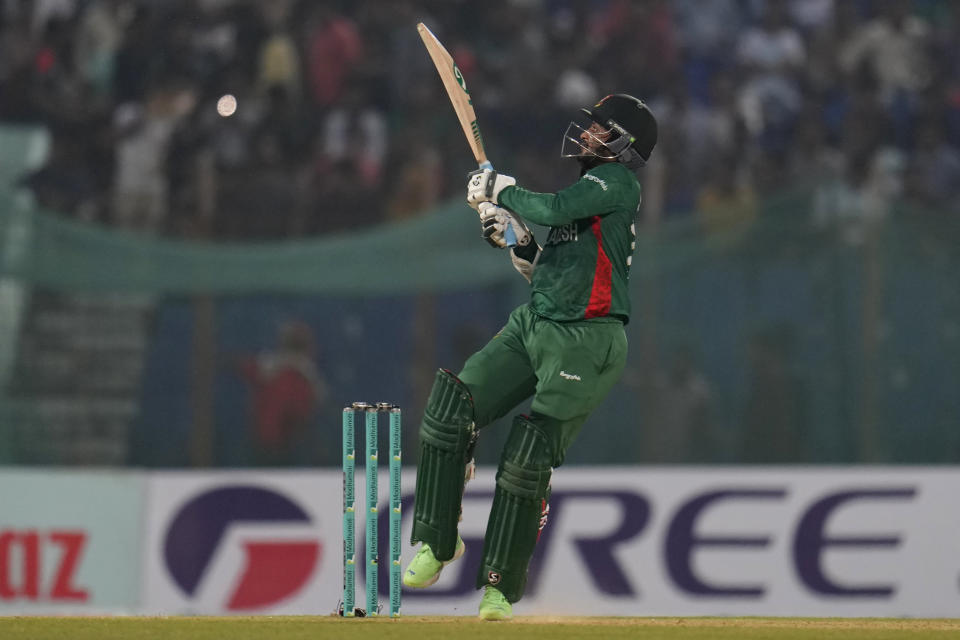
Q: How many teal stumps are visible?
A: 3